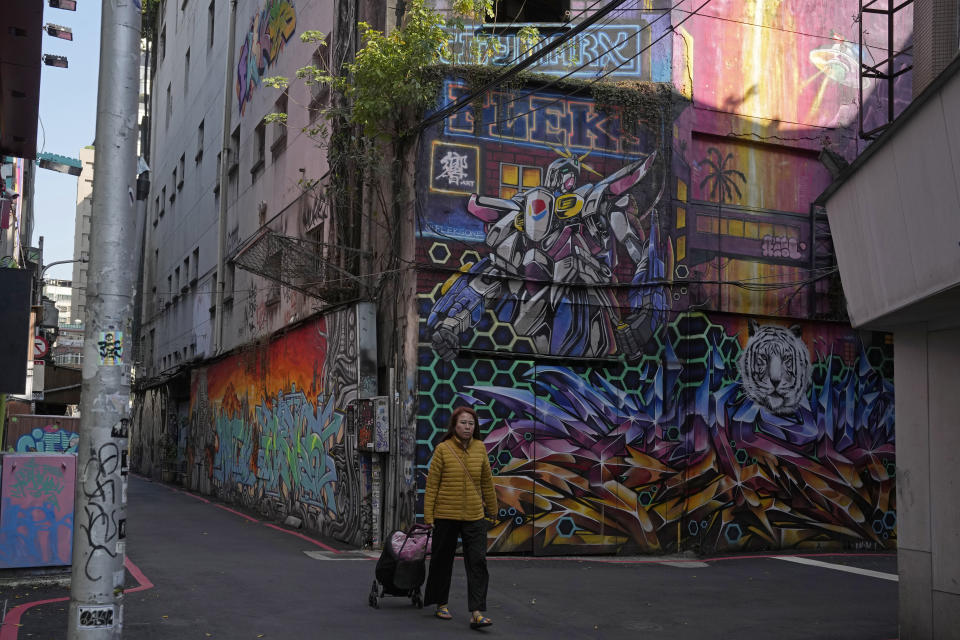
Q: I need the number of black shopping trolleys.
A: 1